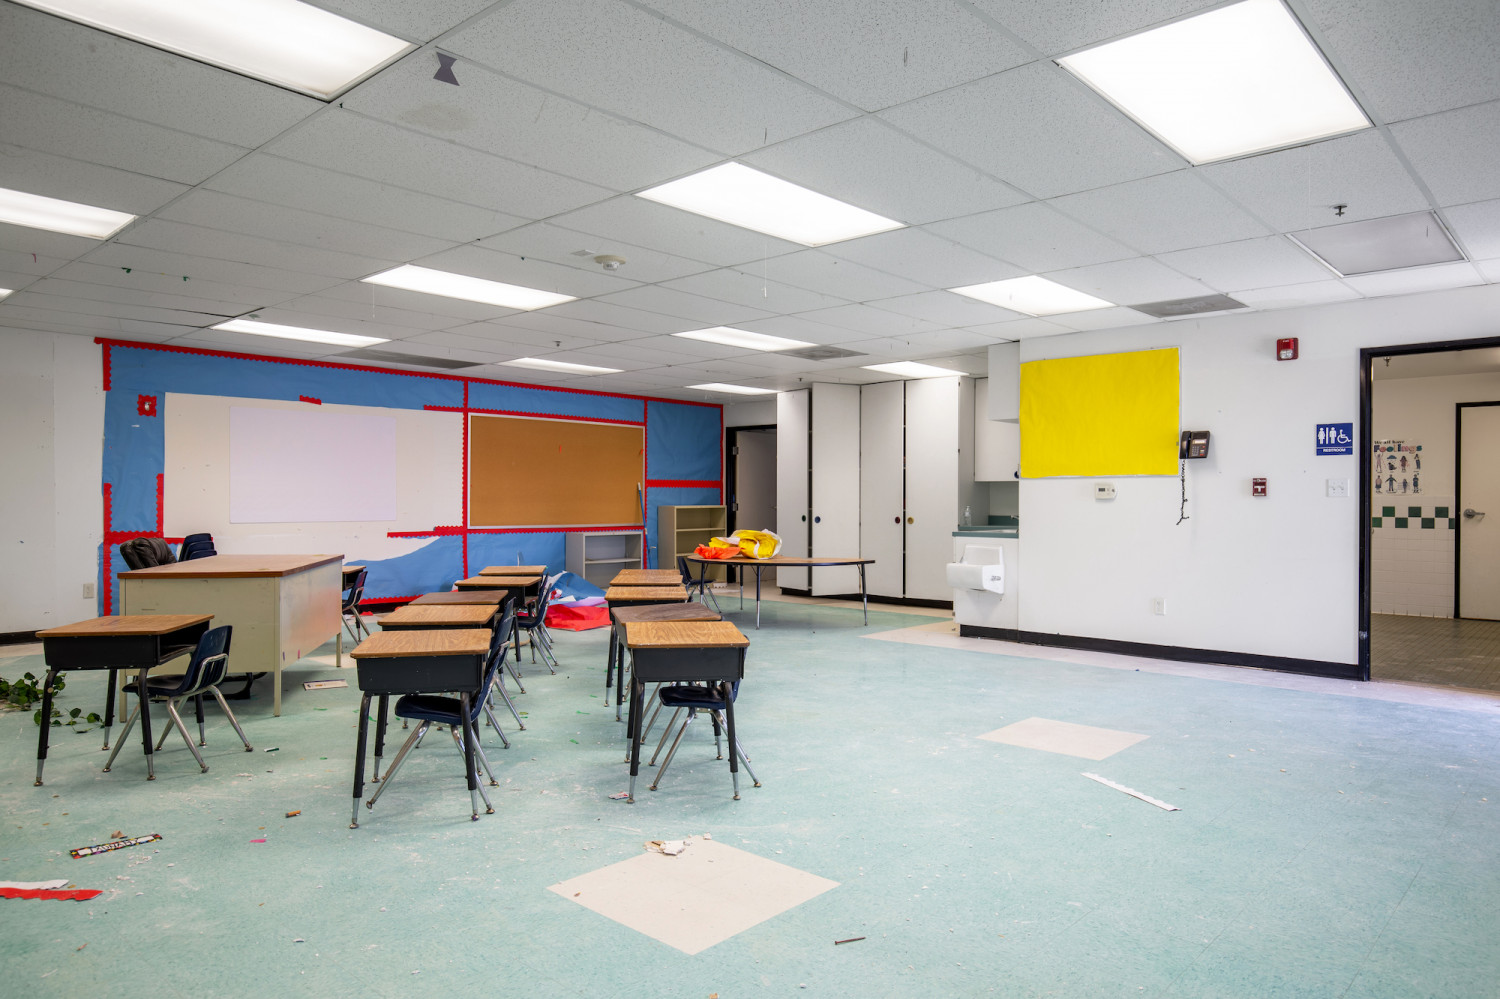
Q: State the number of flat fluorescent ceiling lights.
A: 12